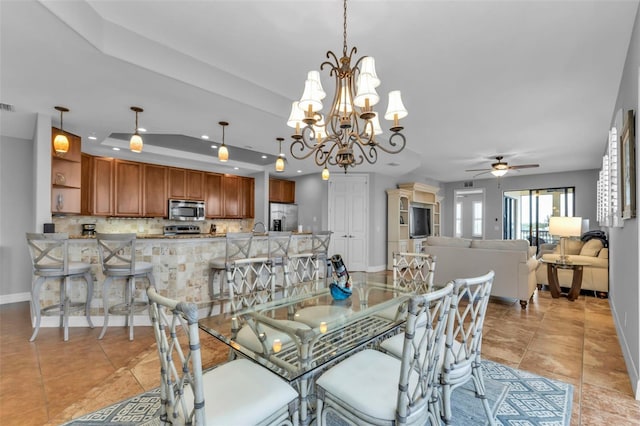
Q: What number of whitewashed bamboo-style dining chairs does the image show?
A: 6